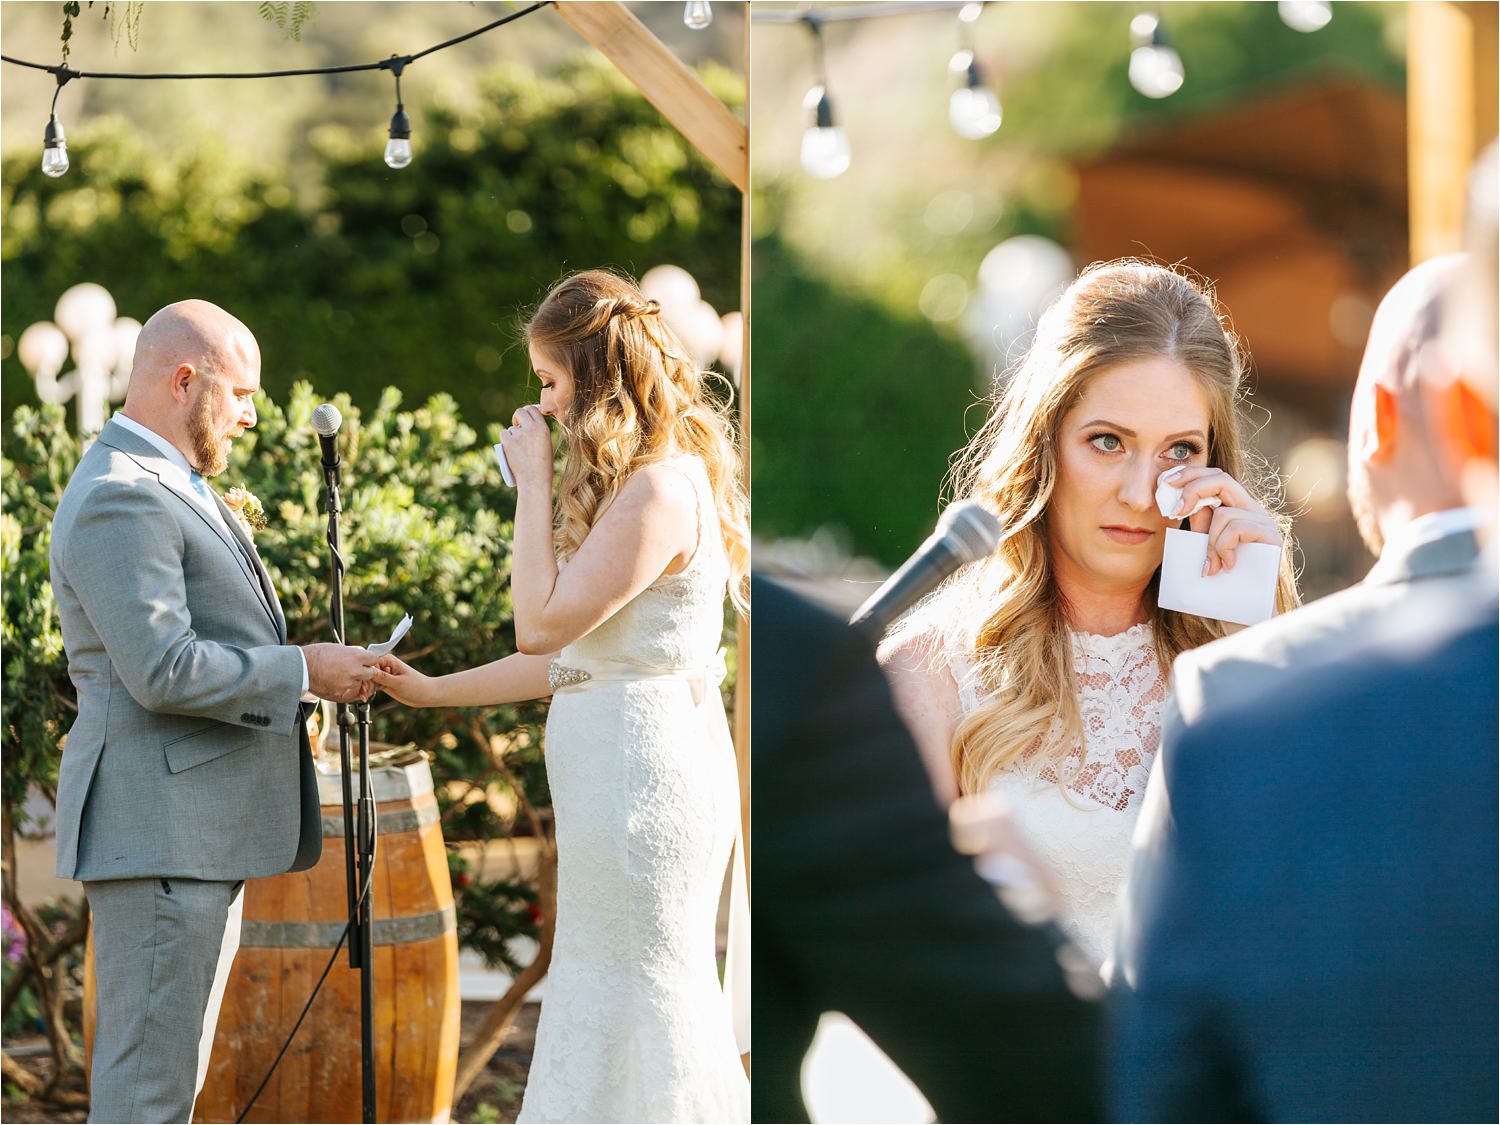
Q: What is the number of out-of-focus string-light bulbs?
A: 4